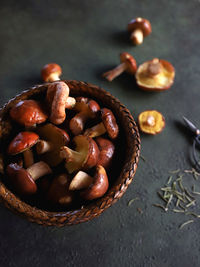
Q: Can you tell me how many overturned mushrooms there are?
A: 2